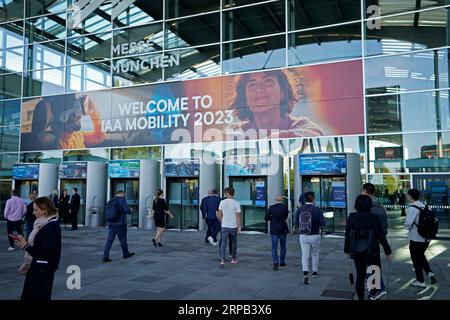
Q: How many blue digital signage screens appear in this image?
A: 6